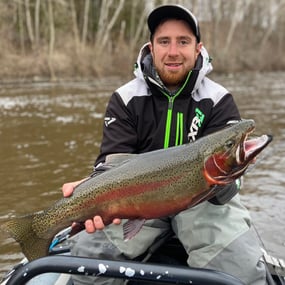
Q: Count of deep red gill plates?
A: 1